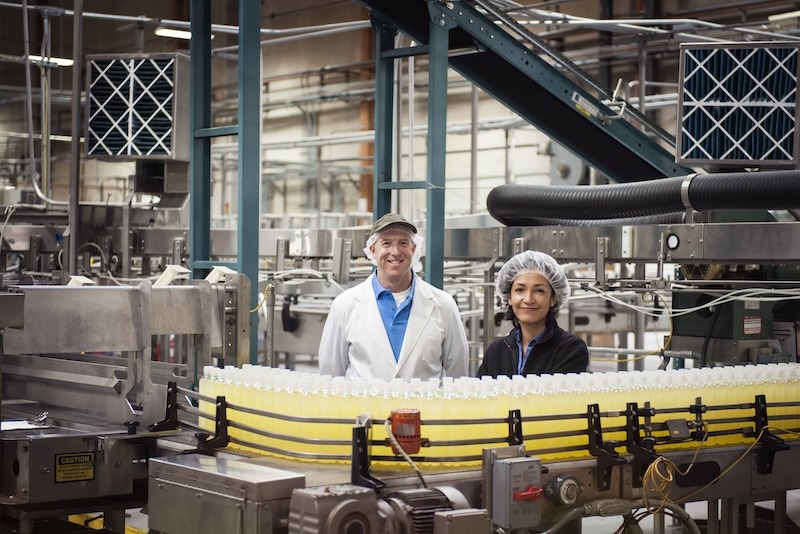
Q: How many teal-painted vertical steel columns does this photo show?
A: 4